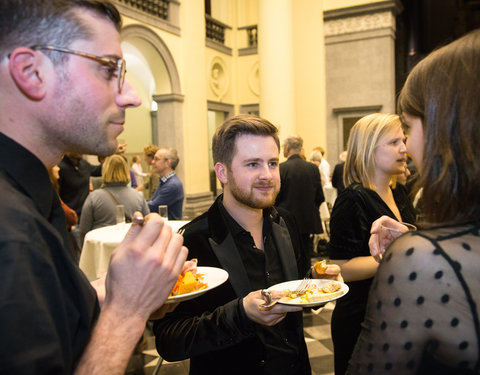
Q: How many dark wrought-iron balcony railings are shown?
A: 3